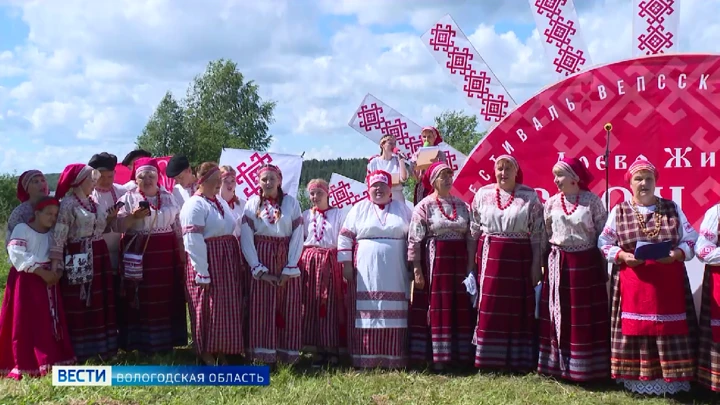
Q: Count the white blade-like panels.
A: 5